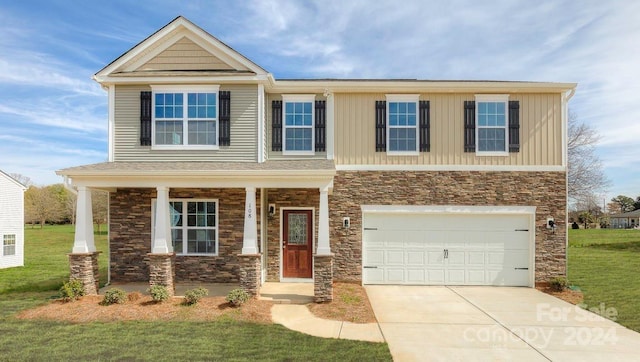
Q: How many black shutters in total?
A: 8